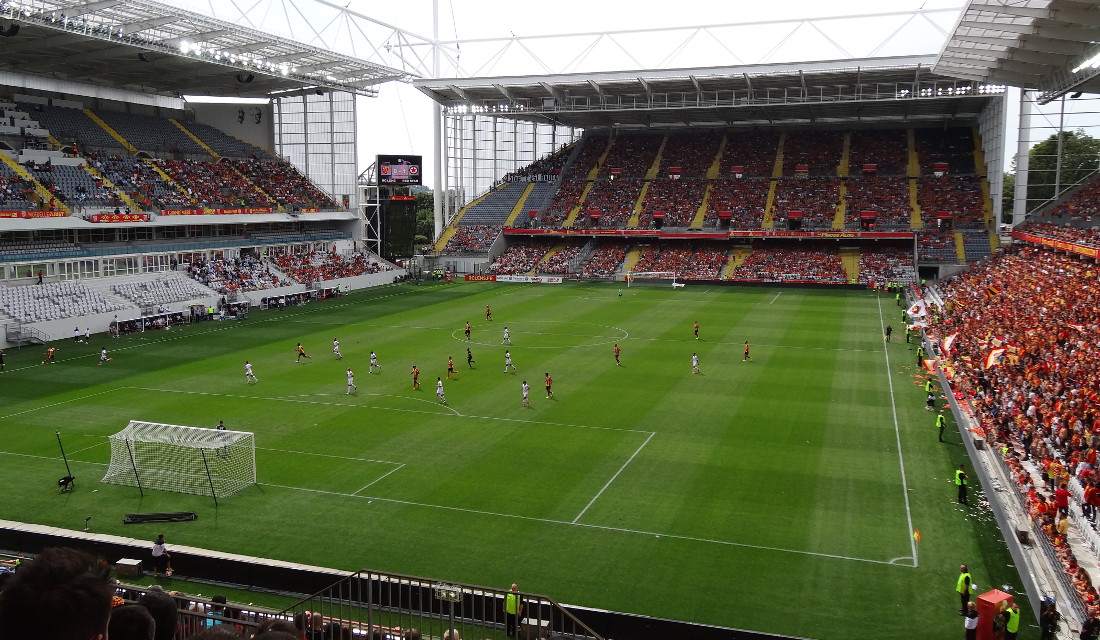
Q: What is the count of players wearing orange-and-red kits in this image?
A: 10